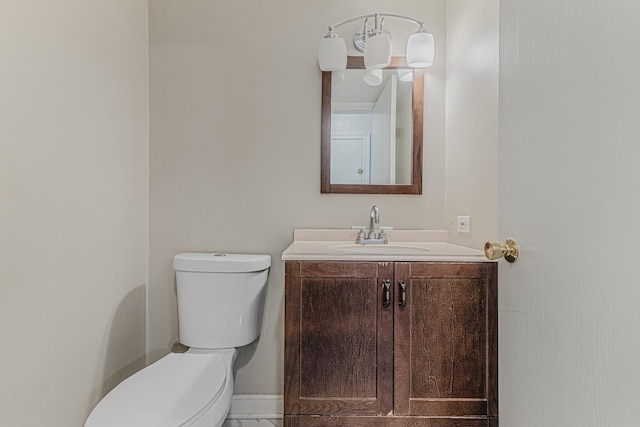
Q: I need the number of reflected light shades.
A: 3